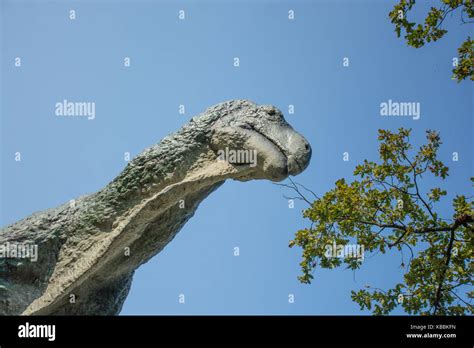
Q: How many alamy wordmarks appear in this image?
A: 6